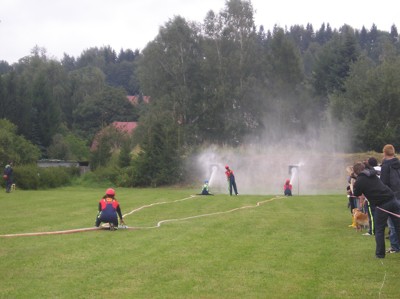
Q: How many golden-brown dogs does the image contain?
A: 1